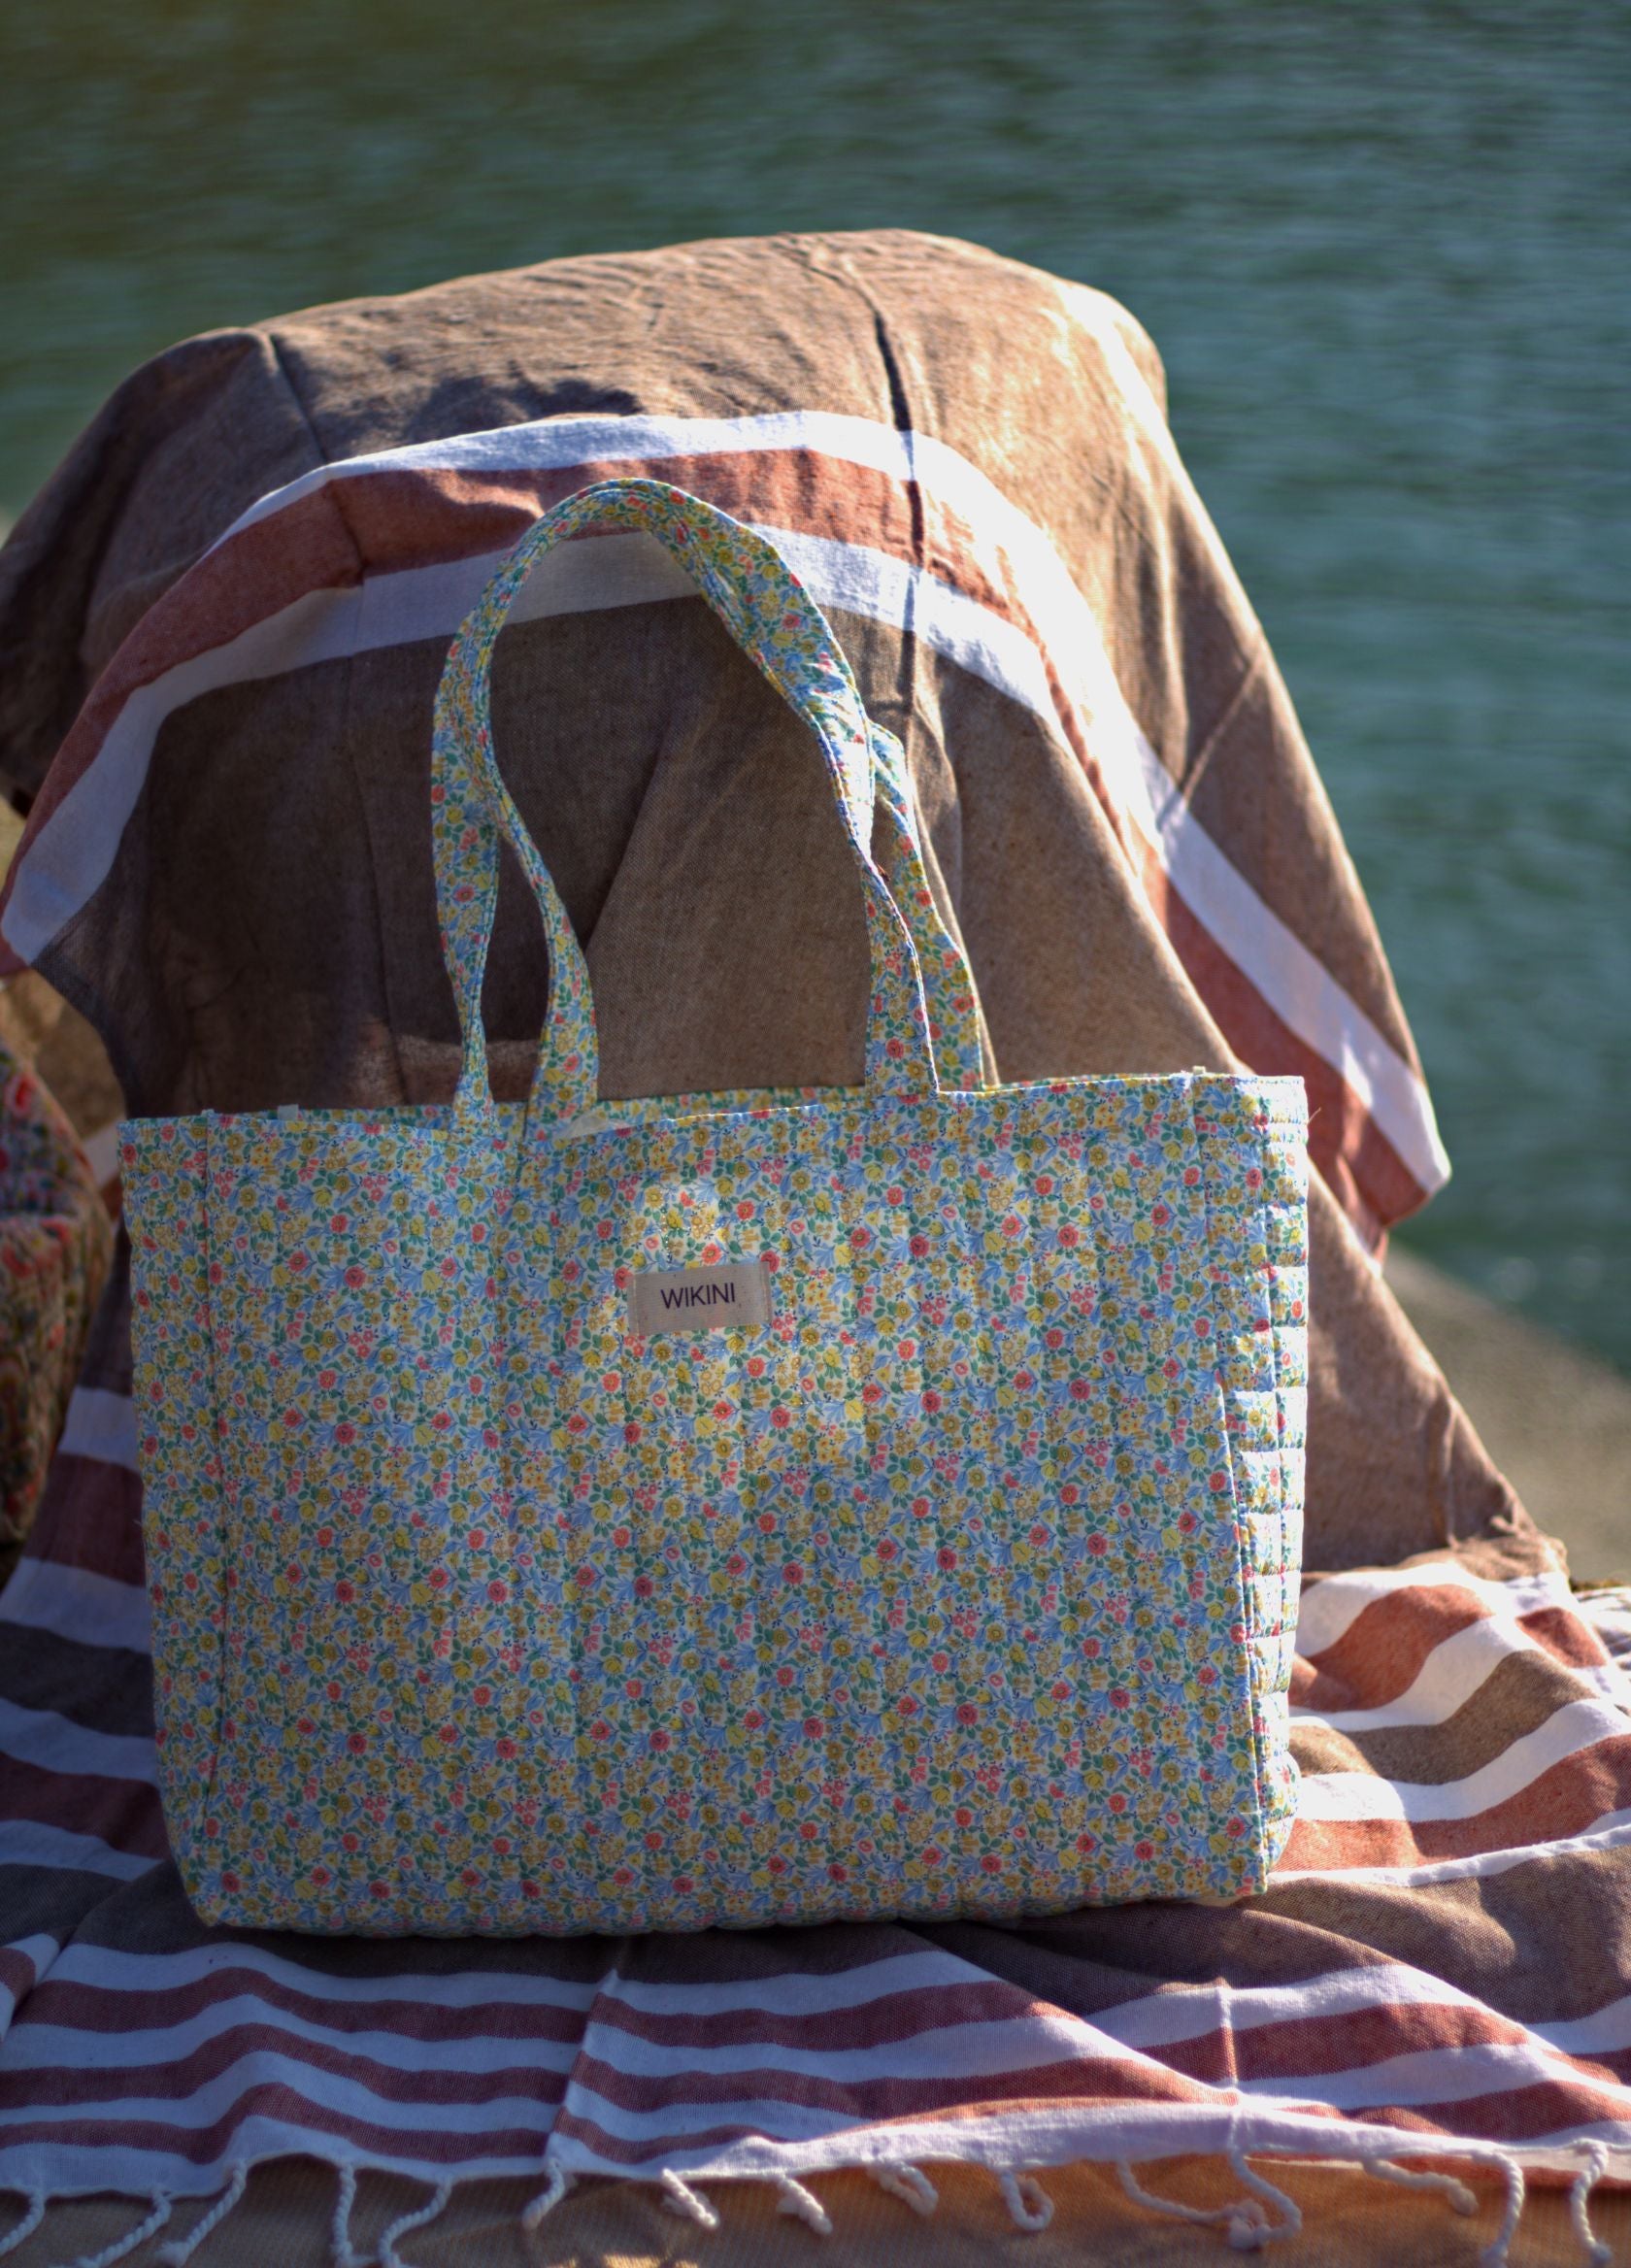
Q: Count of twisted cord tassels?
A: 15